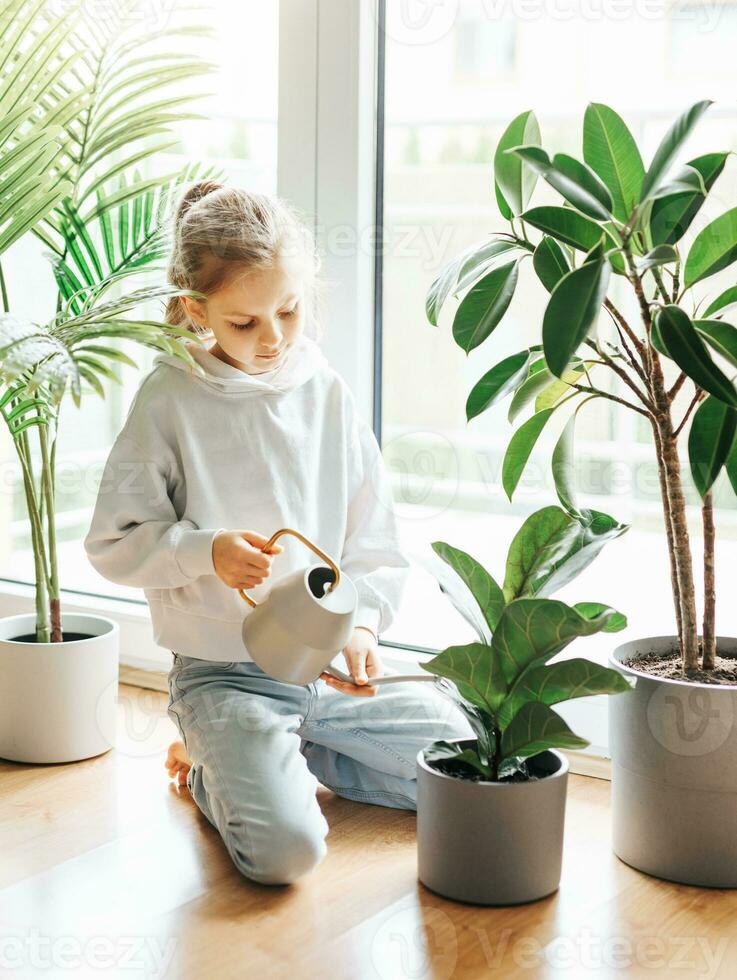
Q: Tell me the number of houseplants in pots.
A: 3